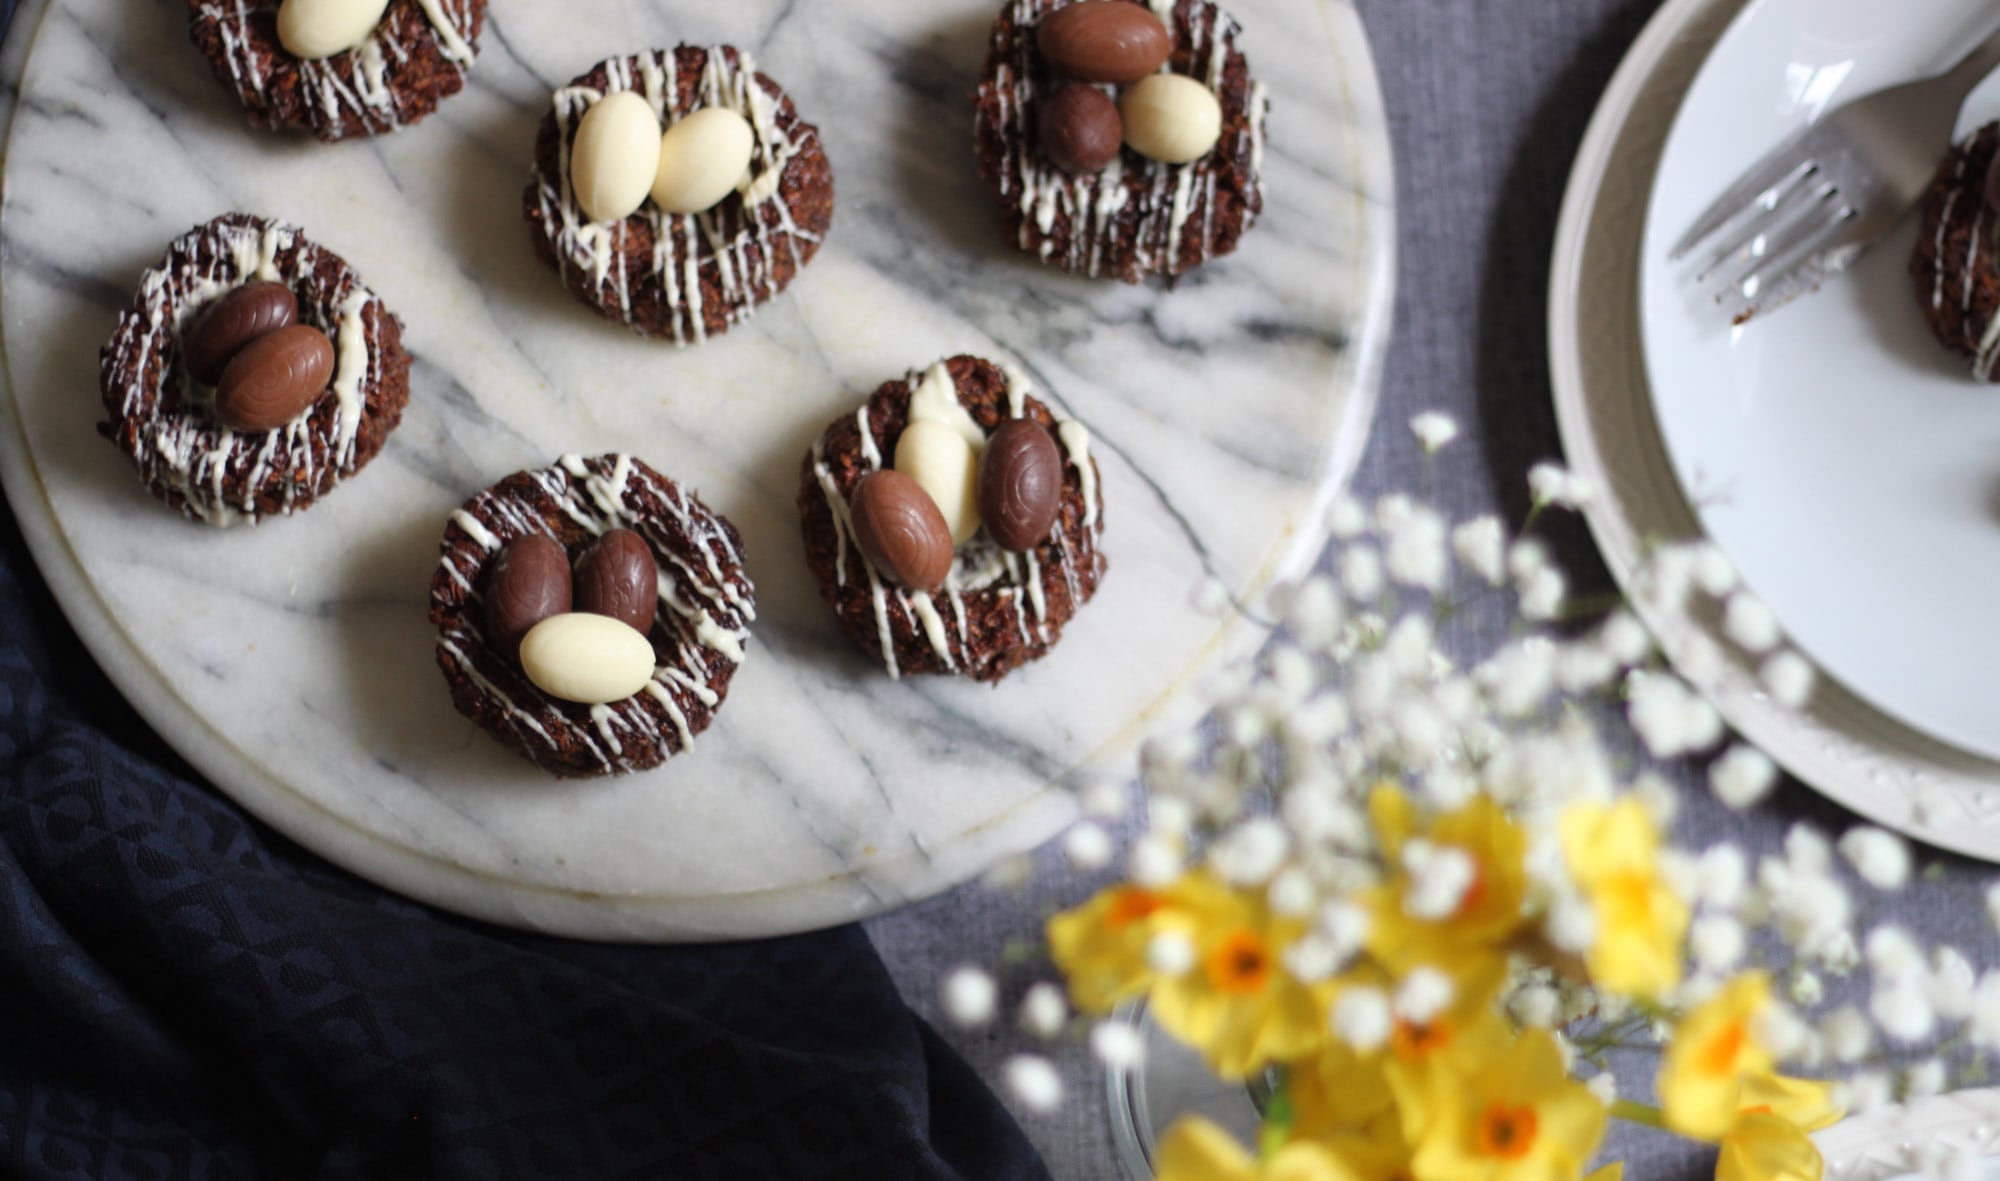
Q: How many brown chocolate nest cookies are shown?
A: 7